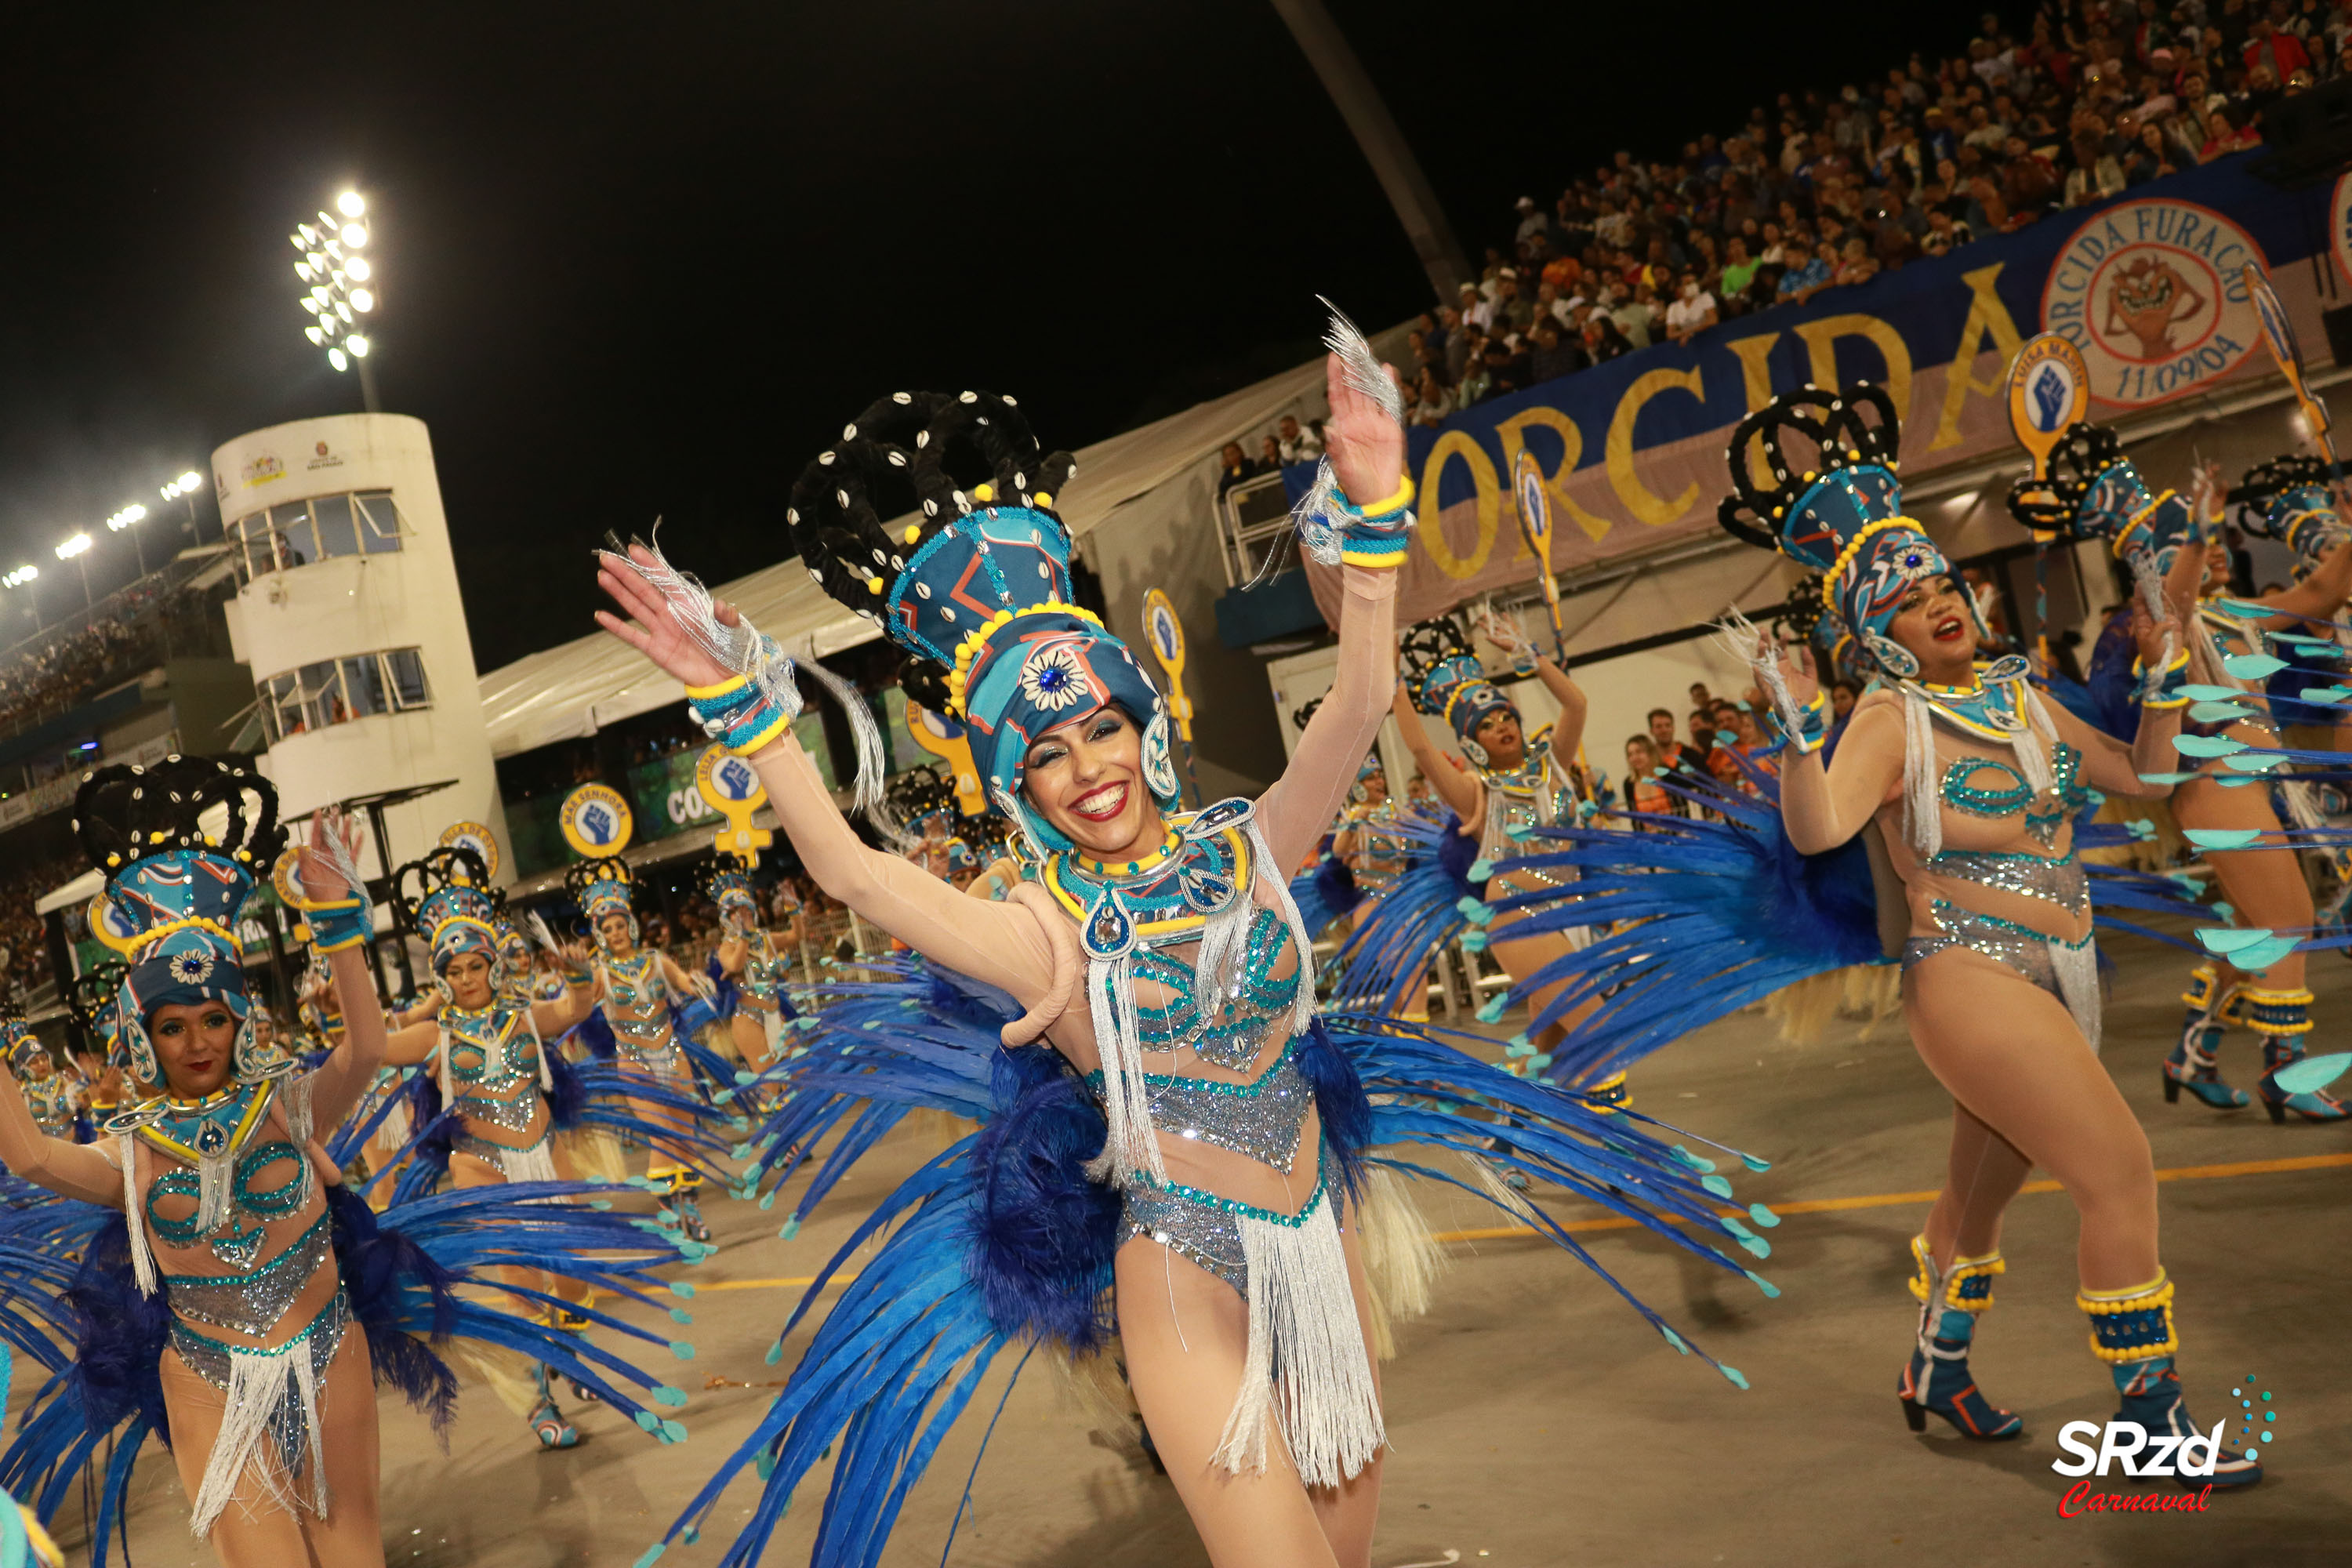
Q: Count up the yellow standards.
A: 10